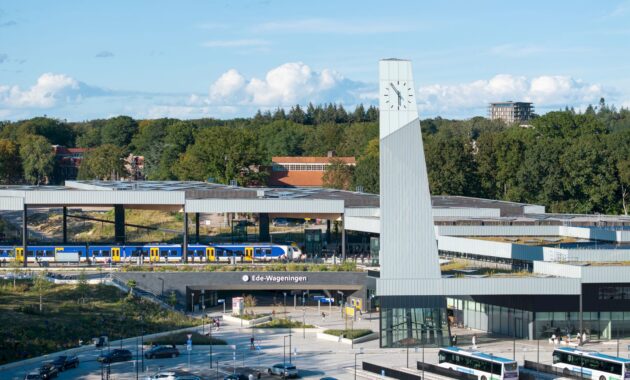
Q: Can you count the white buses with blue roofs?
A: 2